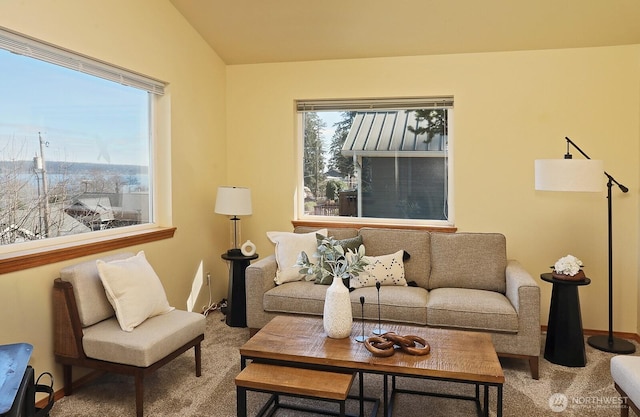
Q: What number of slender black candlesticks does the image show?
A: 2